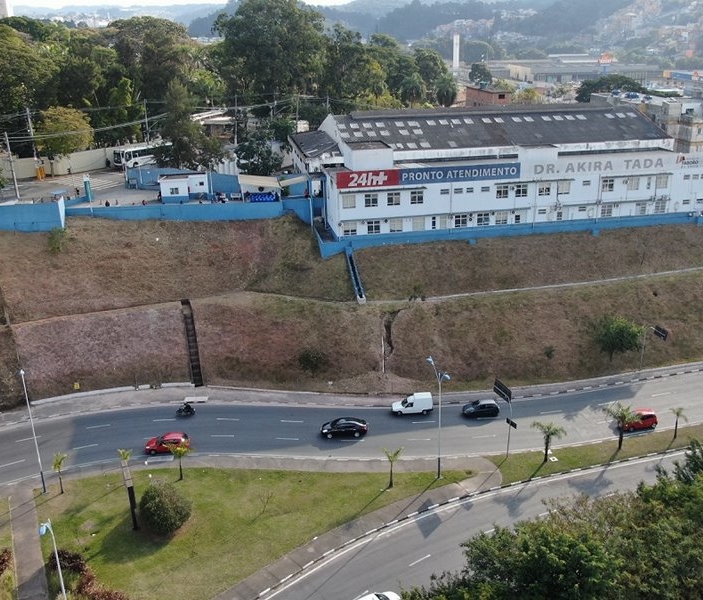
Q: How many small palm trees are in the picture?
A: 7